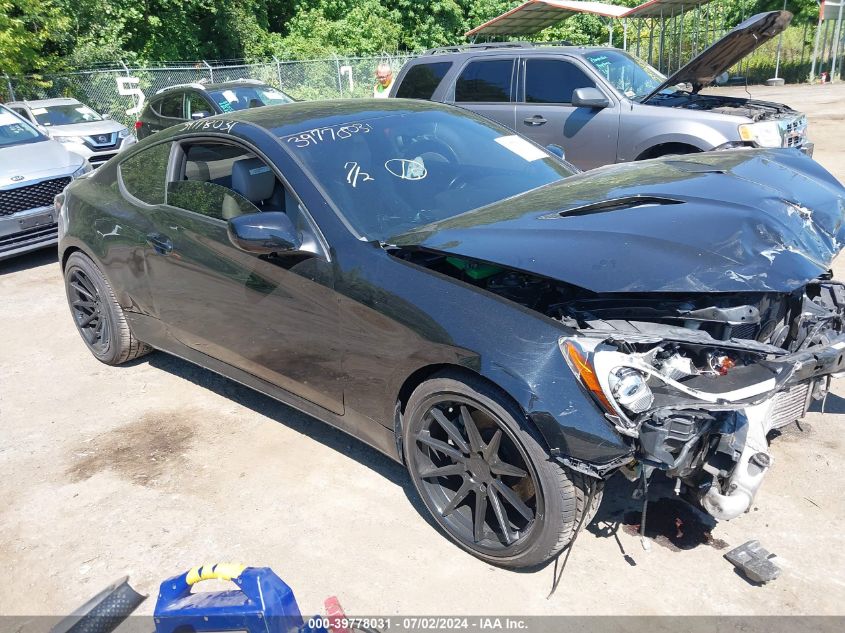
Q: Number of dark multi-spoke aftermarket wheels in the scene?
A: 2